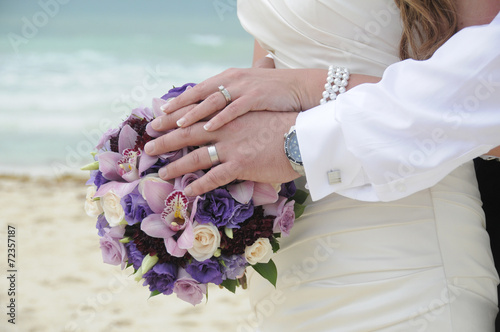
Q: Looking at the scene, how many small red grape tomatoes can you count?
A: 0